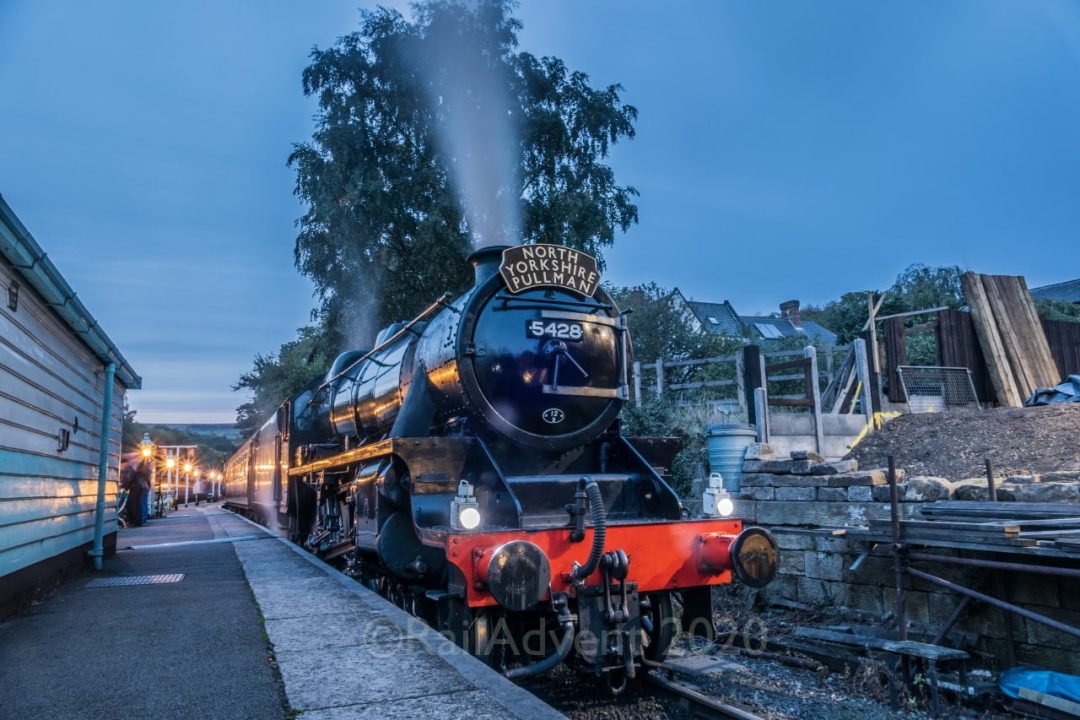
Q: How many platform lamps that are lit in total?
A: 6